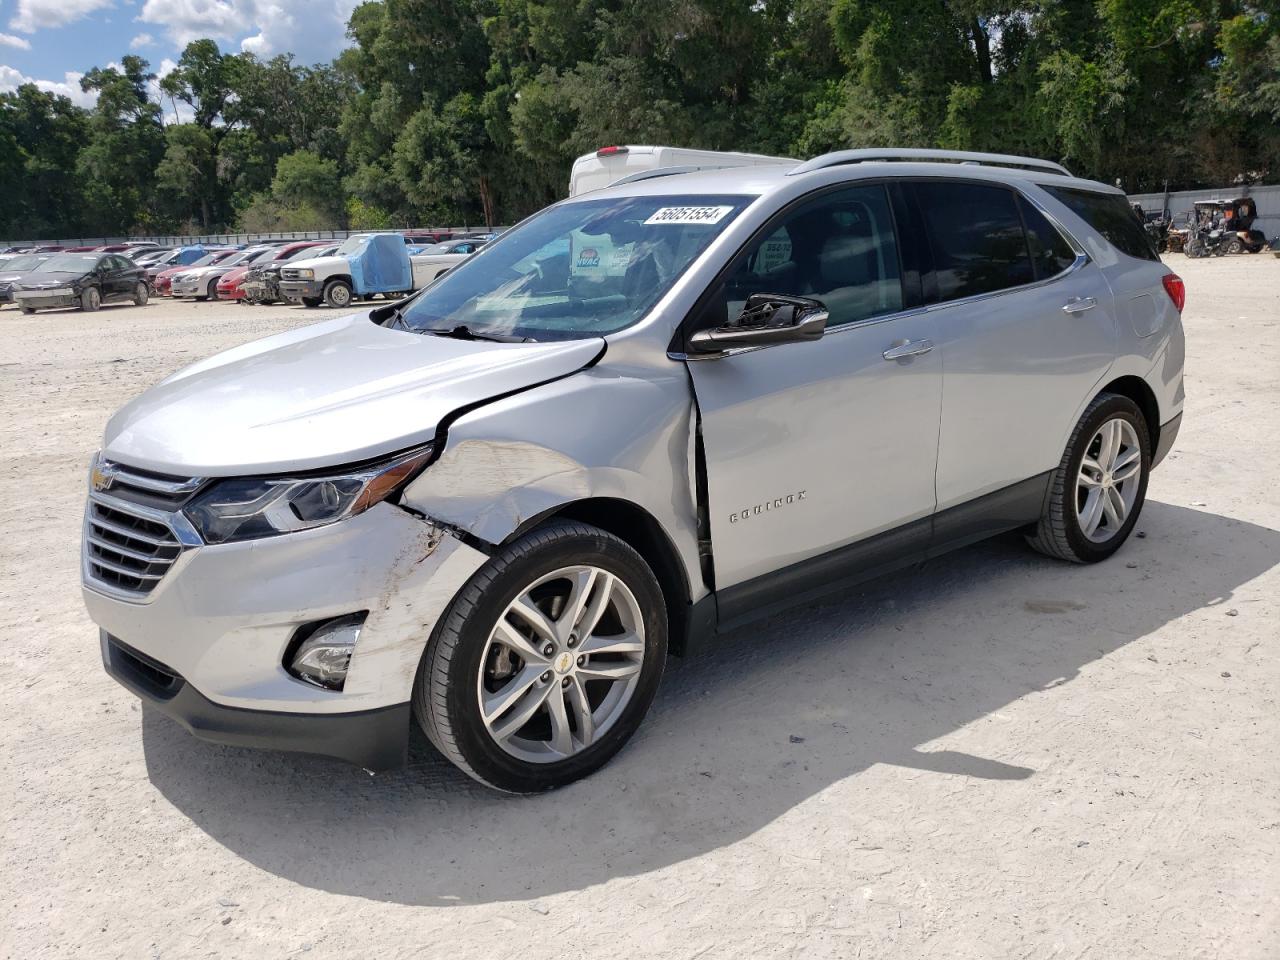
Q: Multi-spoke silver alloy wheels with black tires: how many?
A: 2